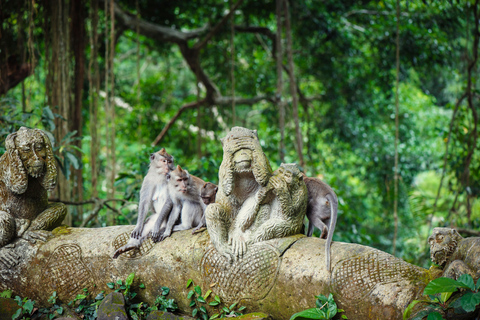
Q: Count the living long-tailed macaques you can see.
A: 4